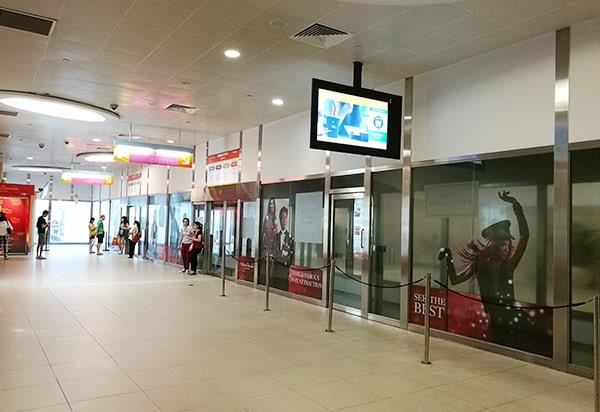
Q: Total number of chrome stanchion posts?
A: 5